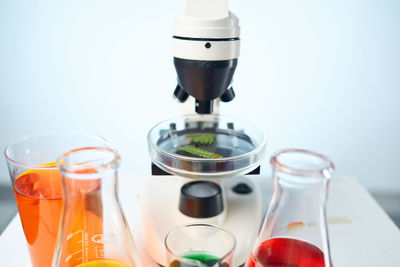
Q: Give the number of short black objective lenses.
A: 3